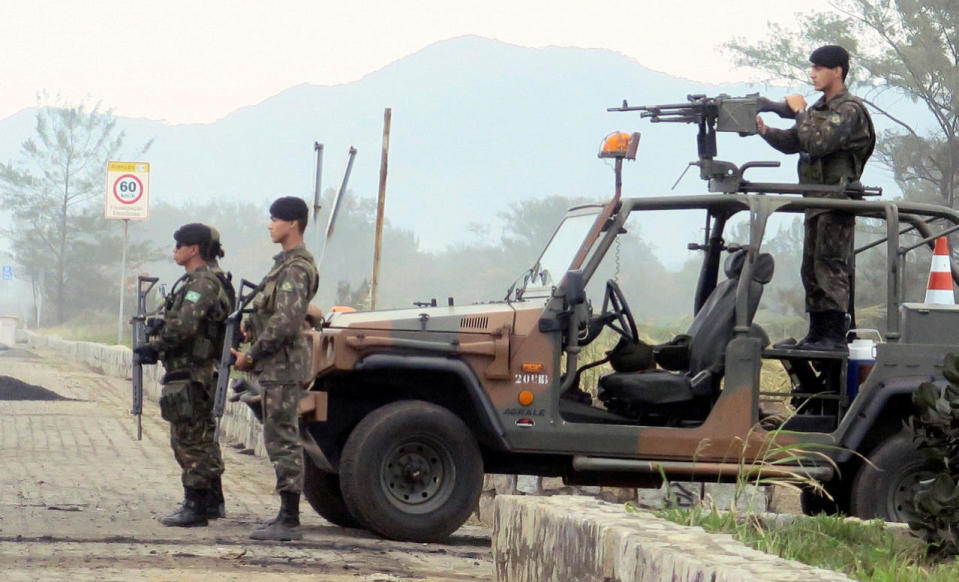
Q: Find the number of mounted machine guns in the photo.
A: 1